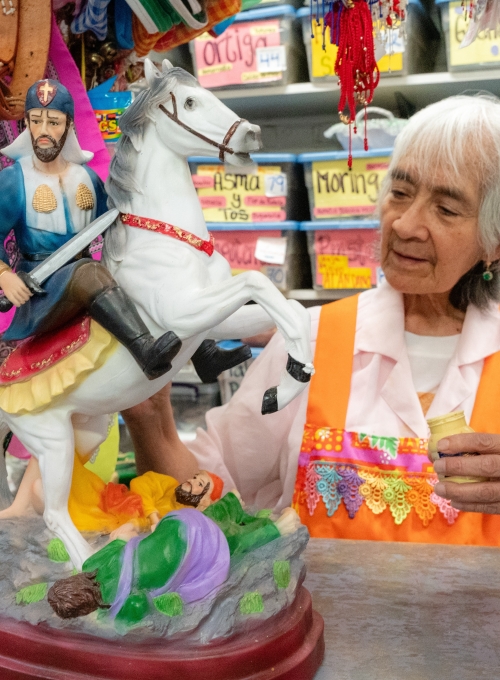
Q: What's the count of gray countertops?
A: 1